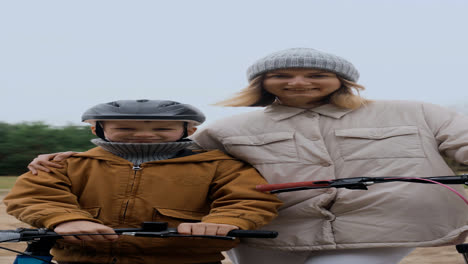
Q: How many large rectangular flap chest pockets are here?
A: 2